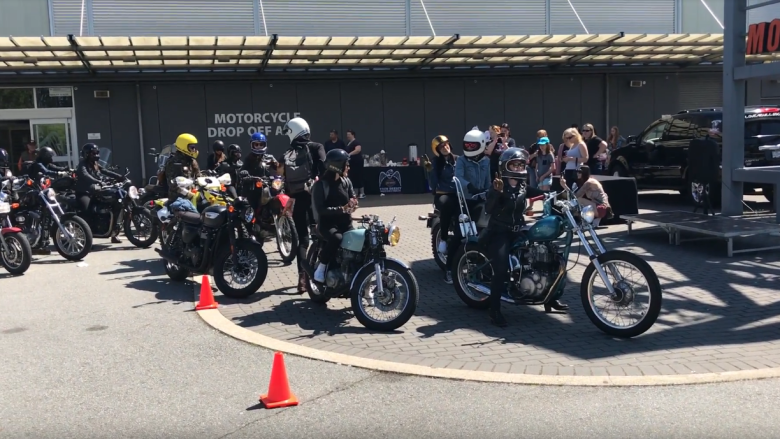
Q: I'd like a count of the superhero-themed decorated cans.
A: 0